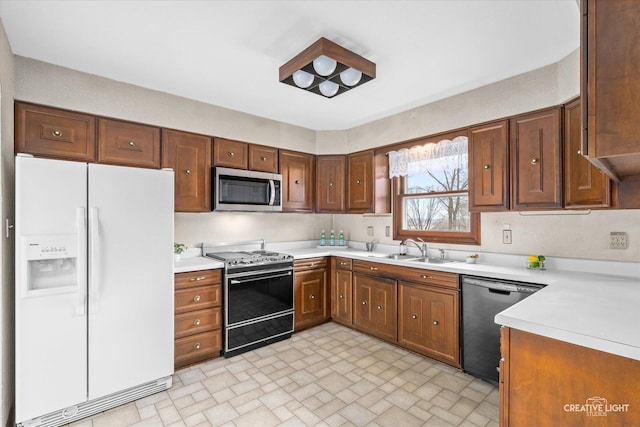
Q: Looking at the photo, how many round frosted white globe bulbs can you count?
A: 4